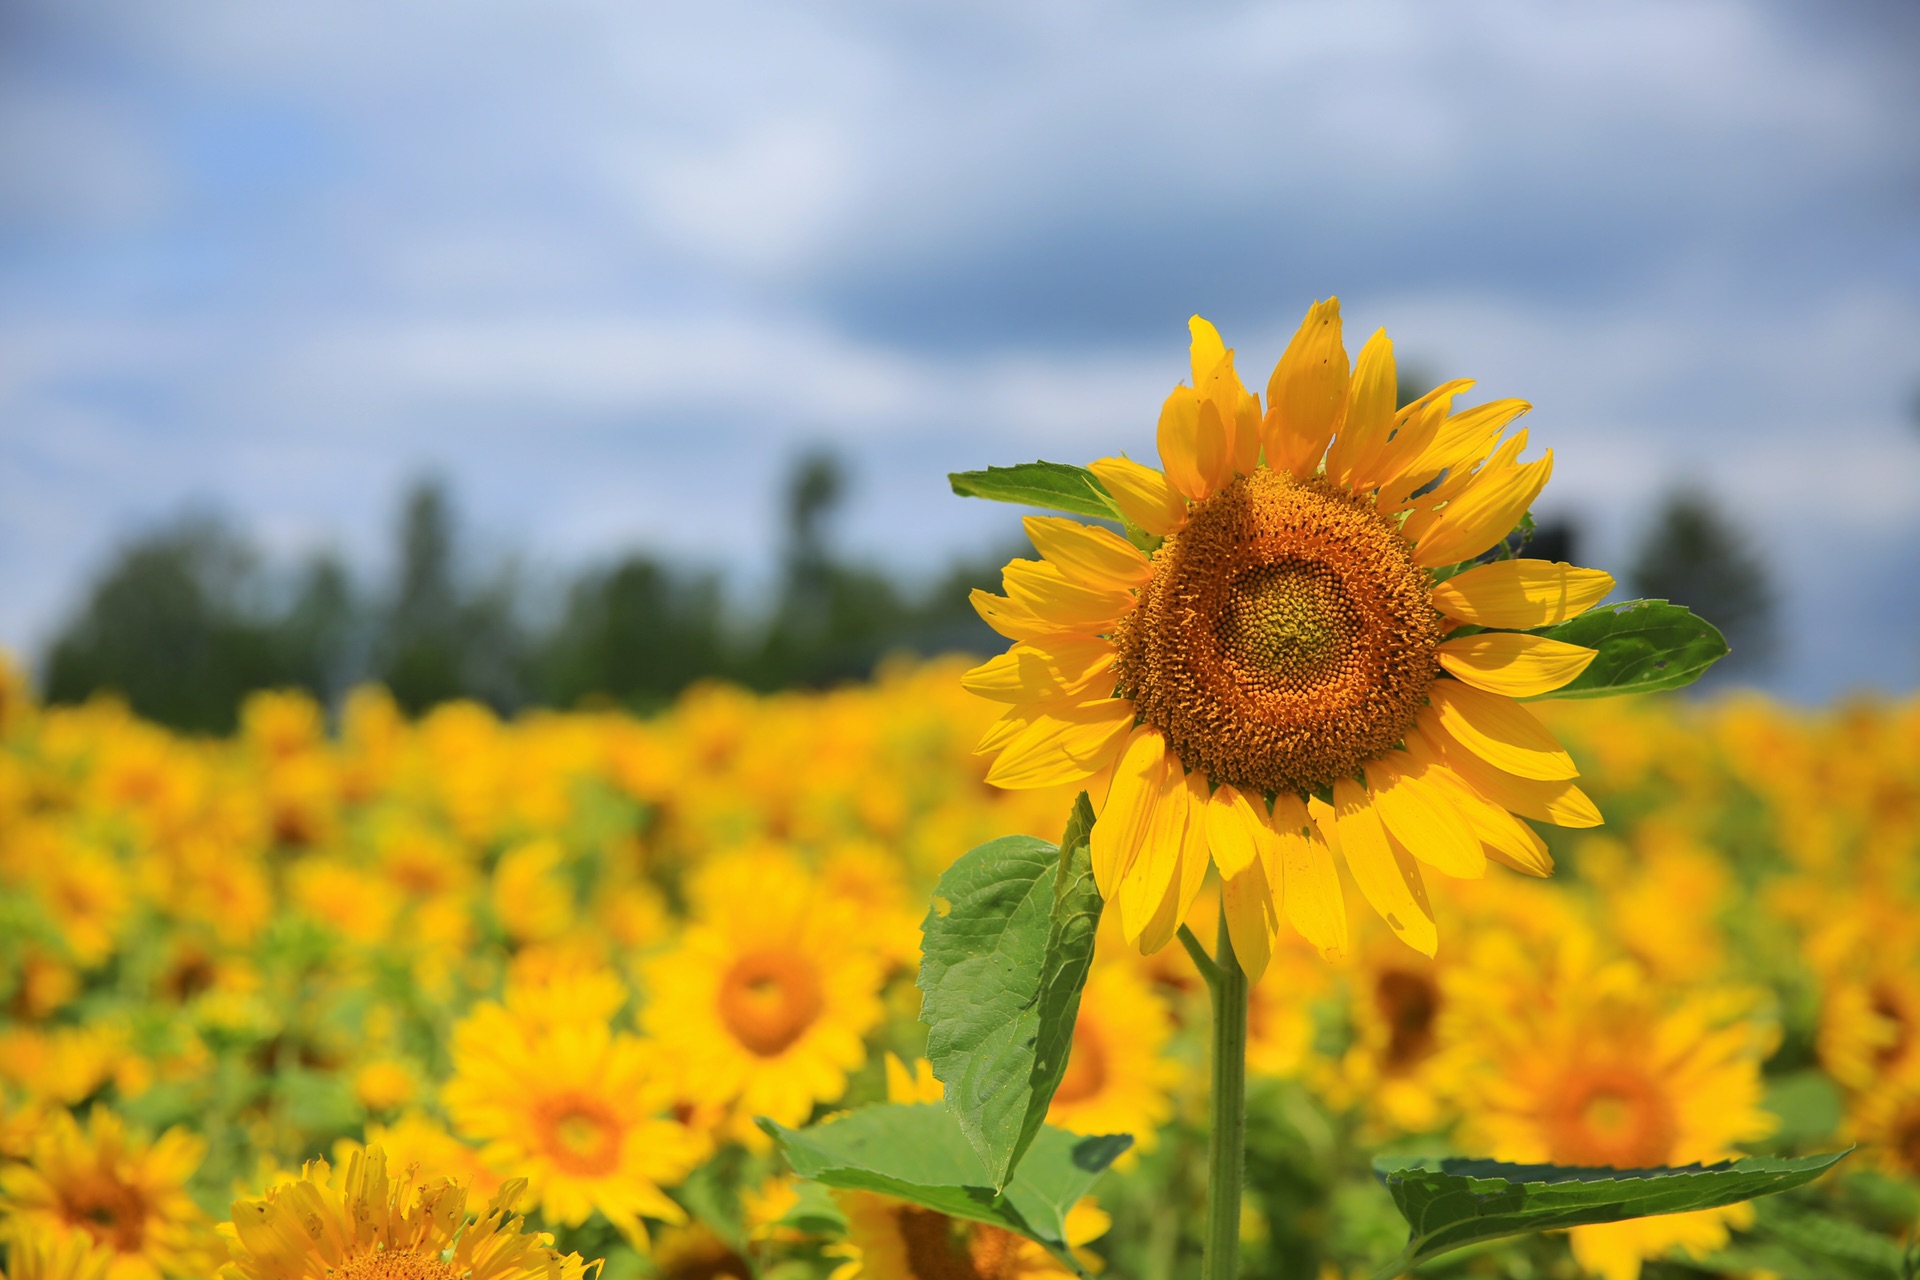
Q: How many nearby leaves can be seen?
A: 5